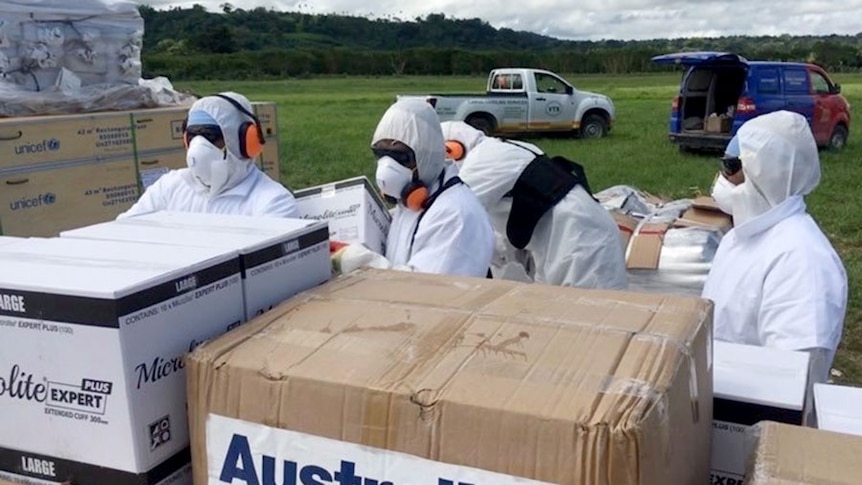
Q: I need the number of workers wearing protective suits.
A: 4